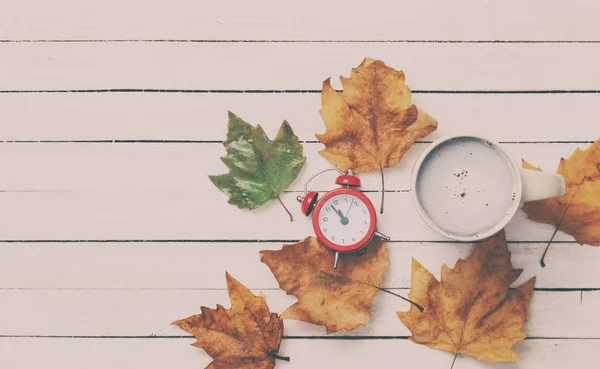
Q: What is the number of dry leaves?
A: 5